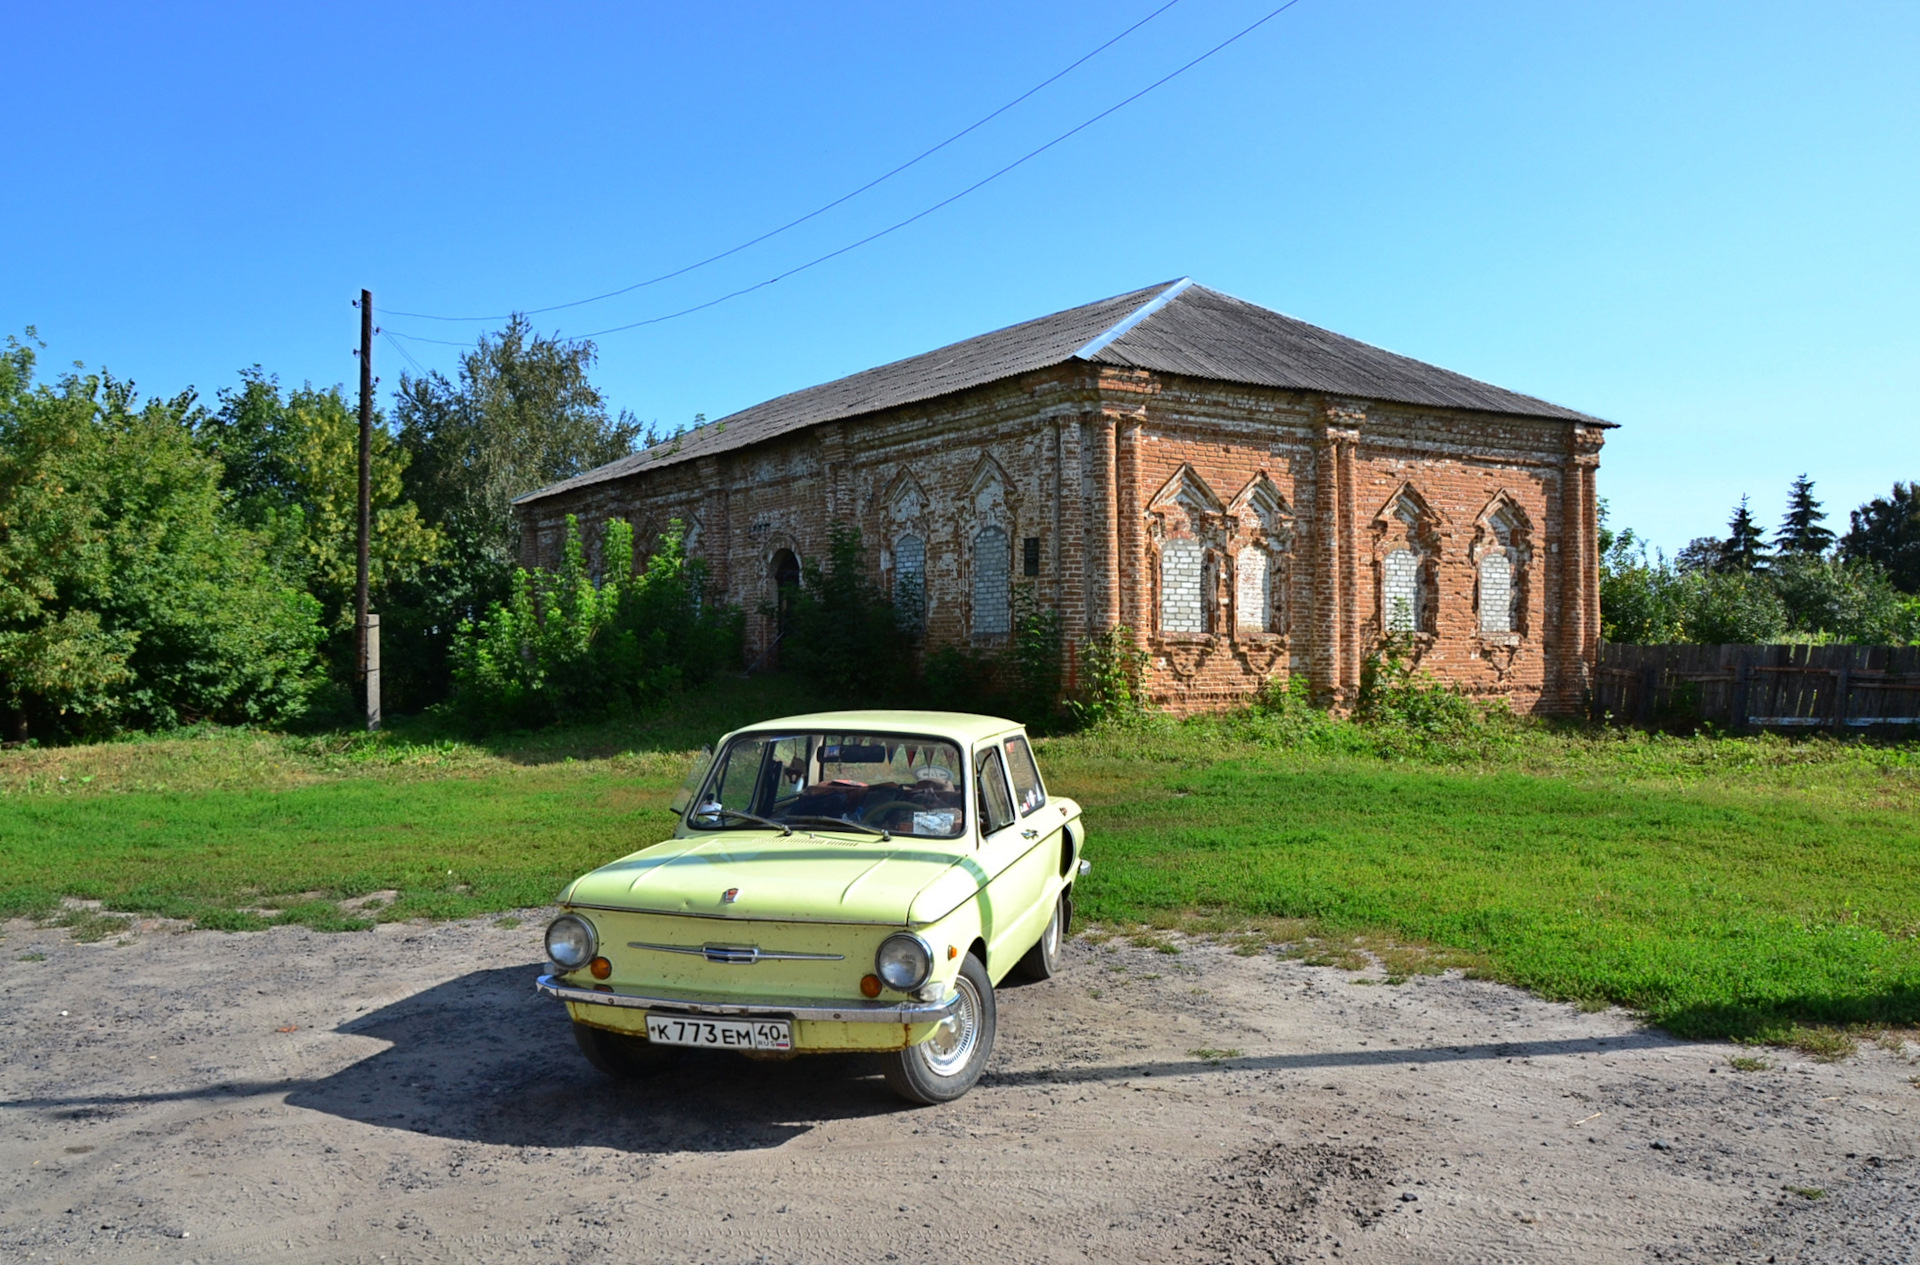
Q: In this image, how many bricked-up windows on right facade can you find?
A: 4